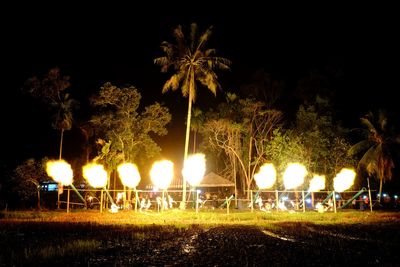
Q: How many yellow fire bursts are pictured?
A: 9